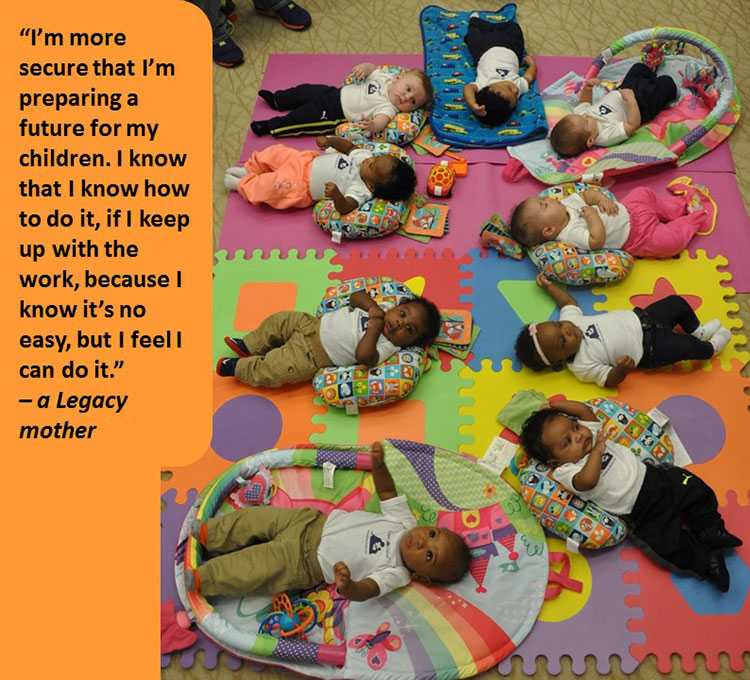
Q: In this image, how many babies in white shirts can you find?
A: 9